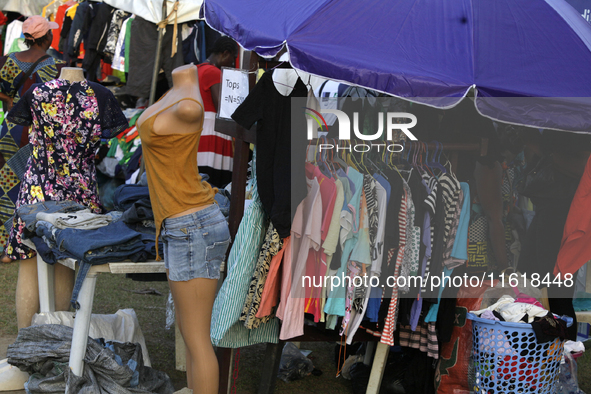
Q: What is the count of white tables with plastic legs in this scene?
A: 1